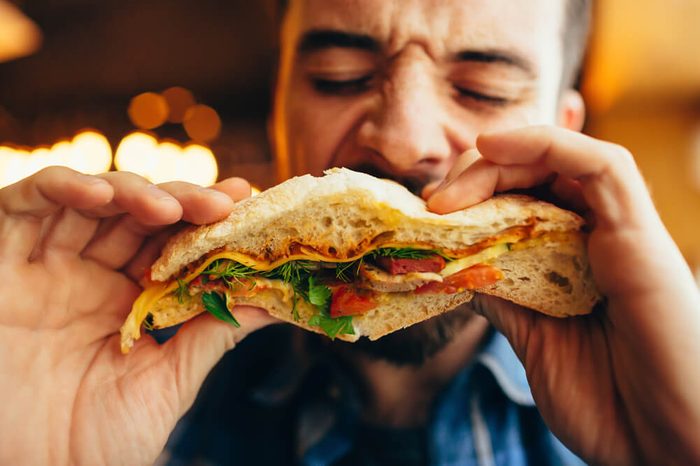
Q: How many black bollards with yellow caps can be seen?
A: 0